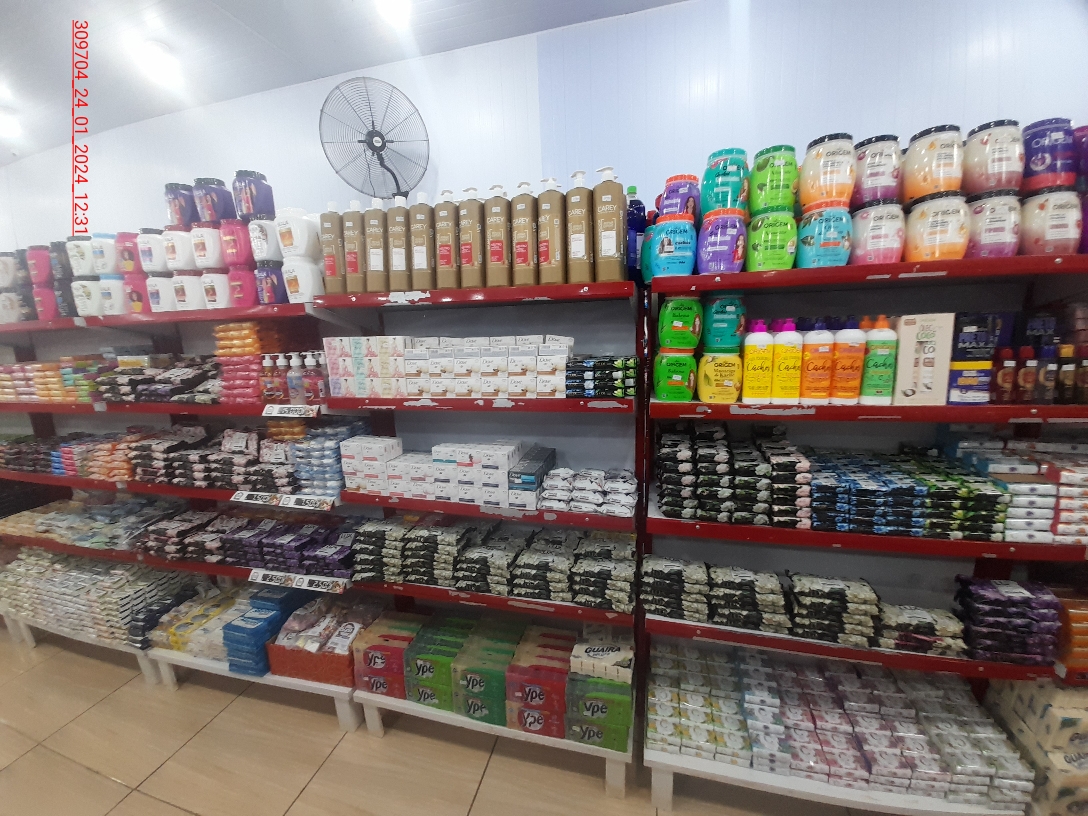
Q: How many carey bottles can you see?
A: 12